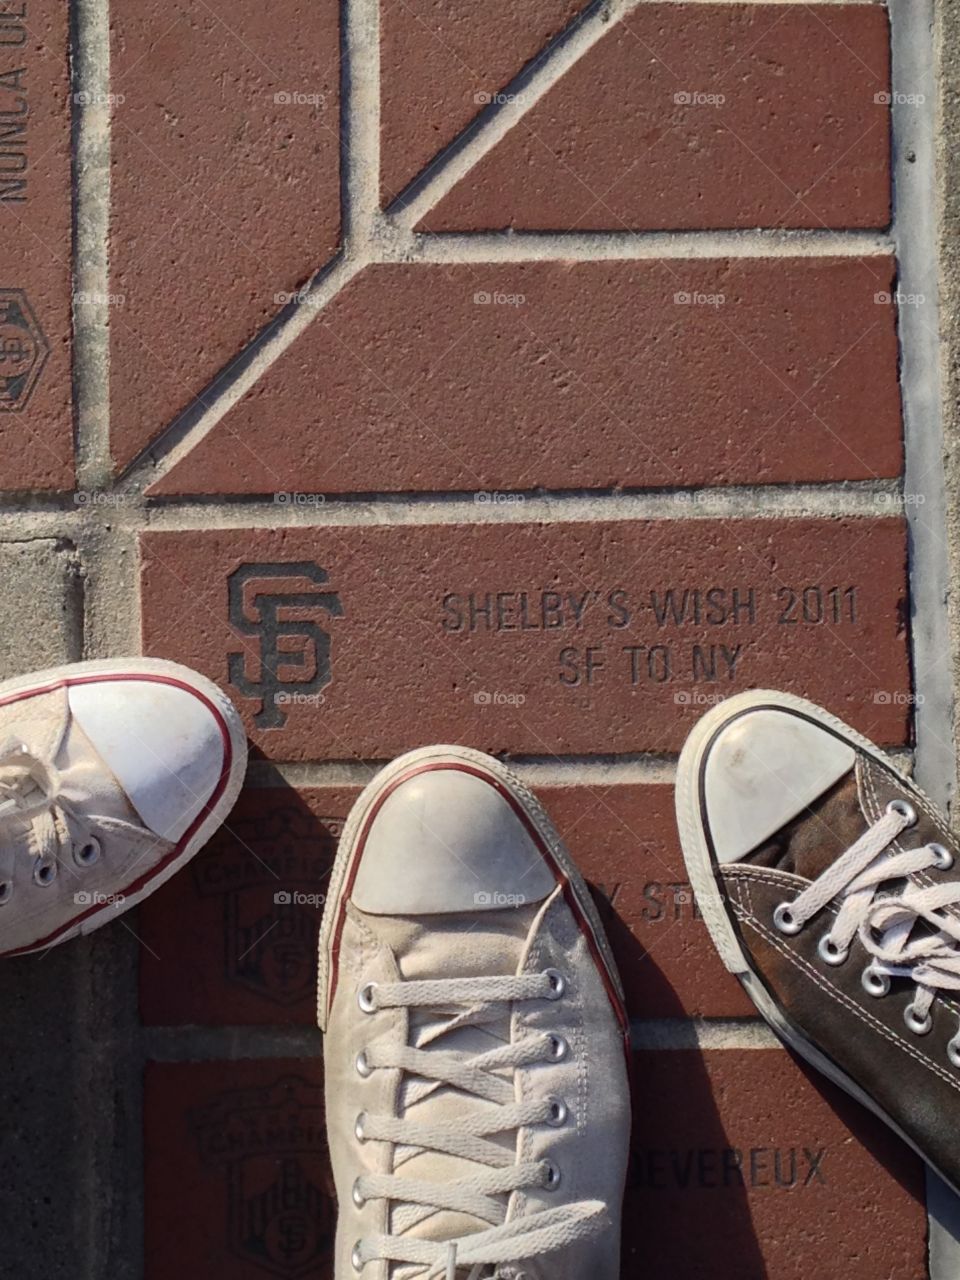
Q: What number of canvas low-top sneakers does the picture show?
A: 3